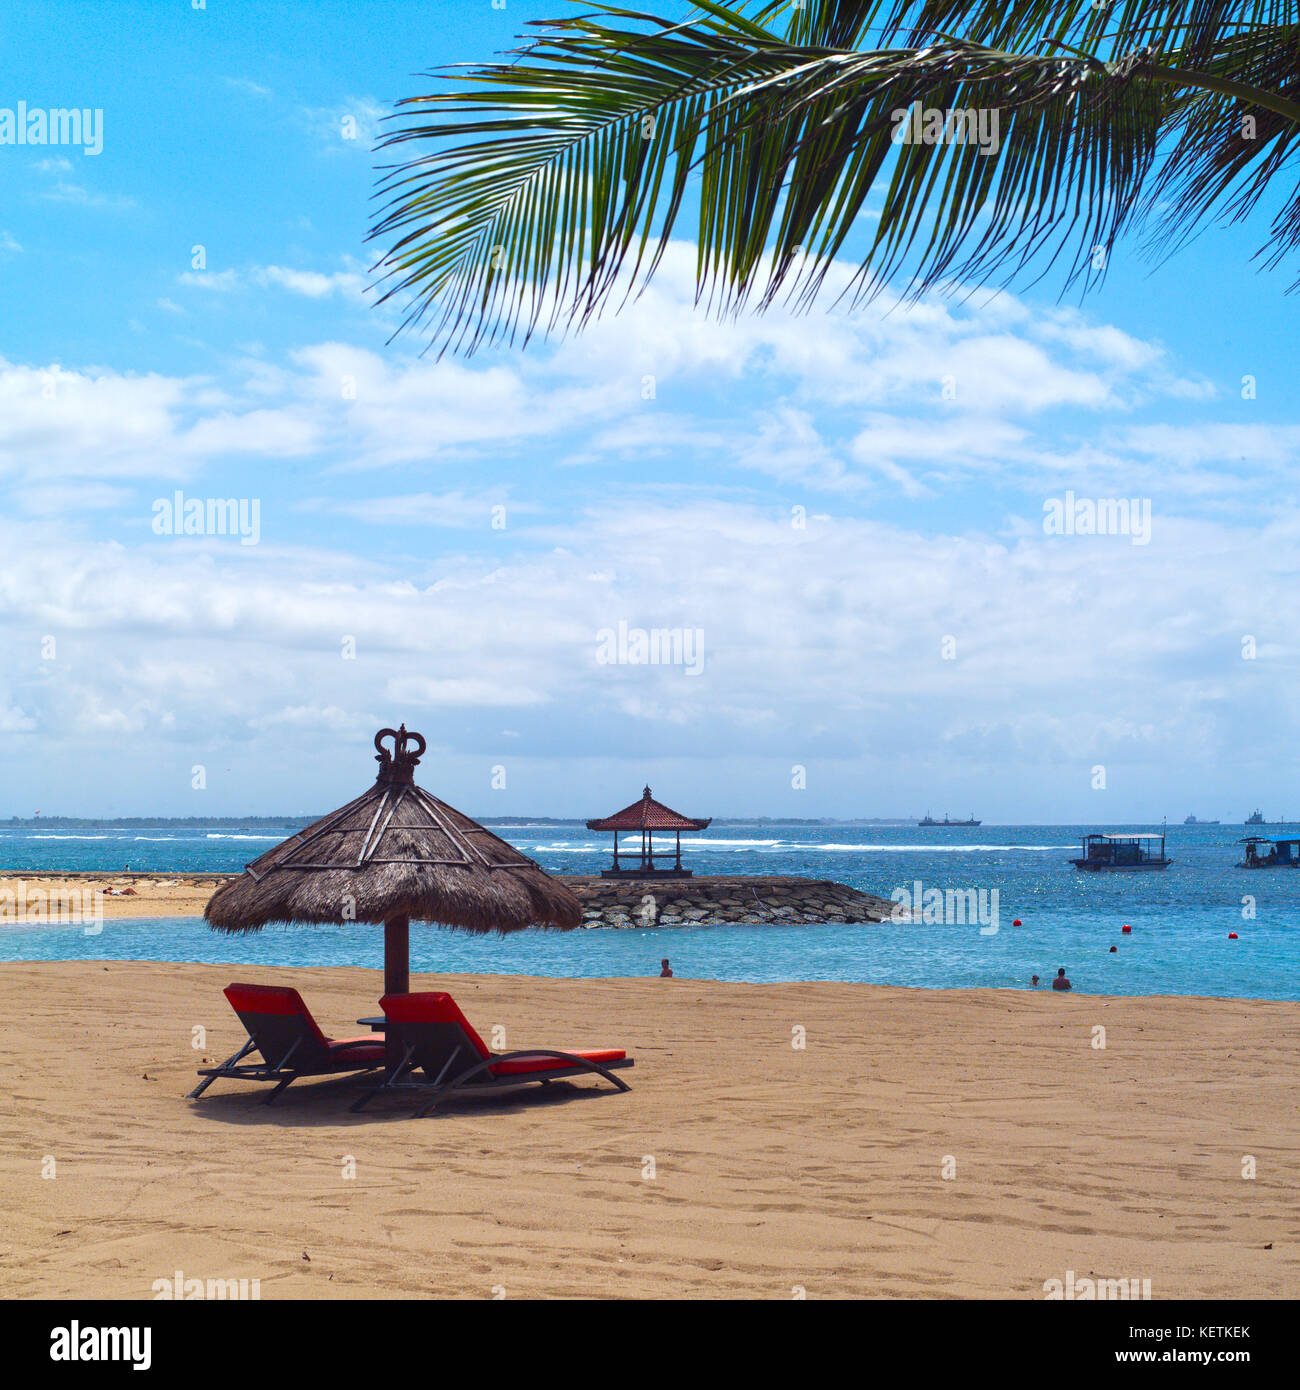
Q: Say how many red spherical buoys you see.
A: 3